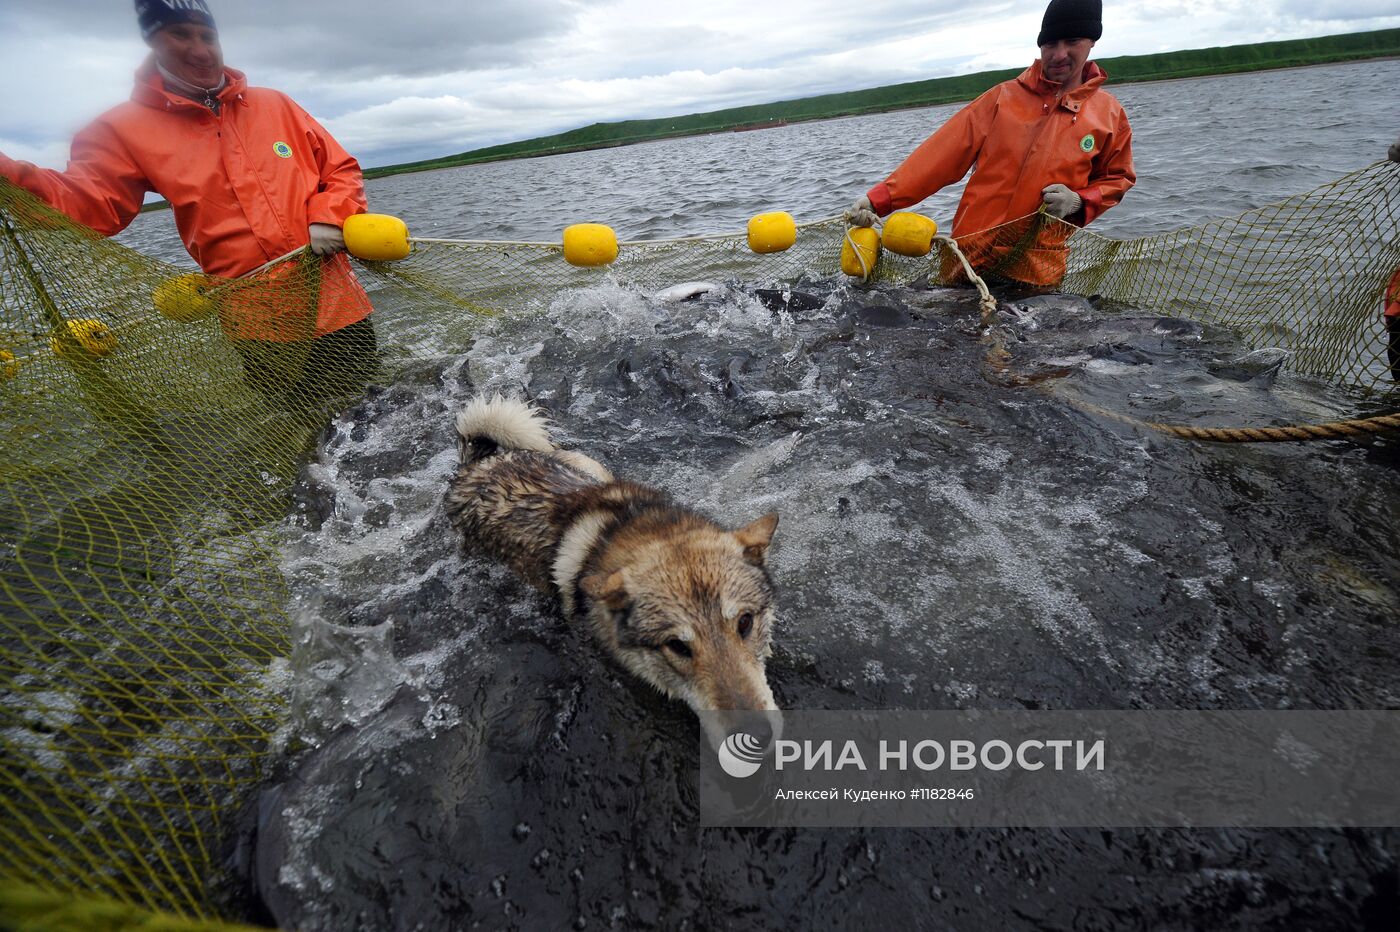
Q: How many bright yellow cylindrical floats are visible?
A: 8